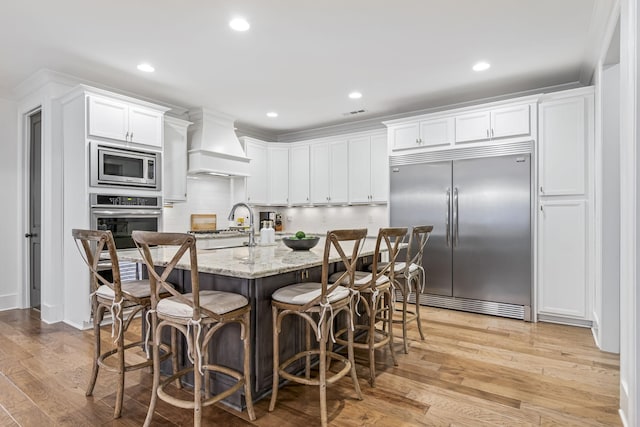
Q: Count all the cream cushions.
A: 5